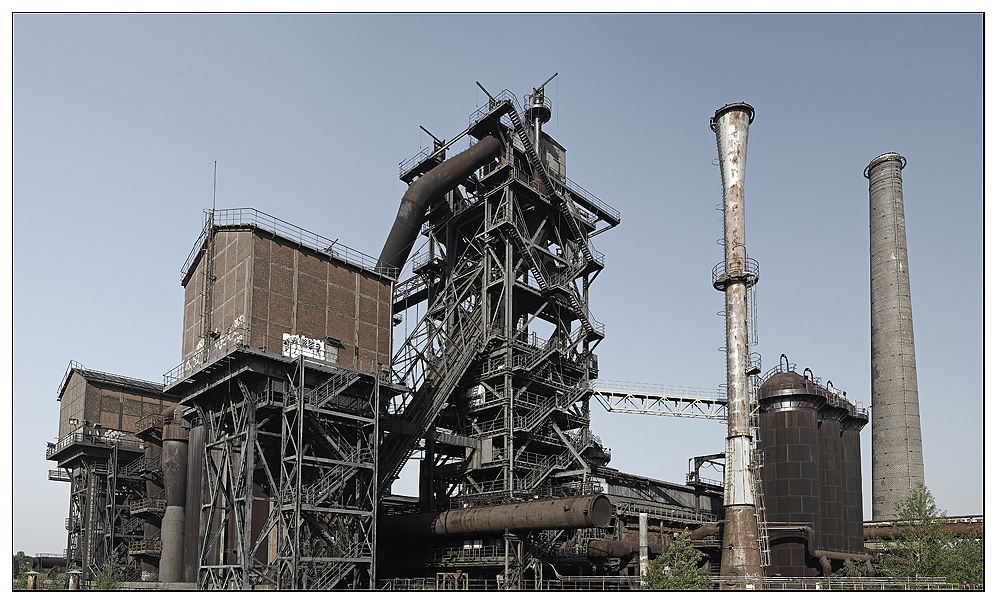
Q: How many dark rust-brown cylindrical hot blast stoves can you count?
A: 3